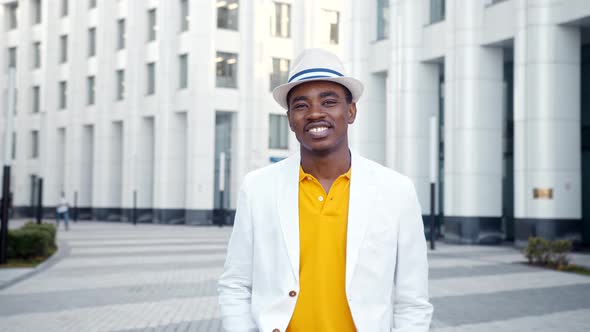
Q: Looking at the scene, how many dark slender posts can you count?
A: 6